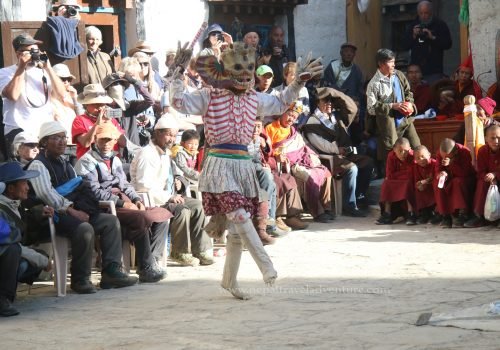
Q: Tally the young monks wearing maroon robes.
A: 4